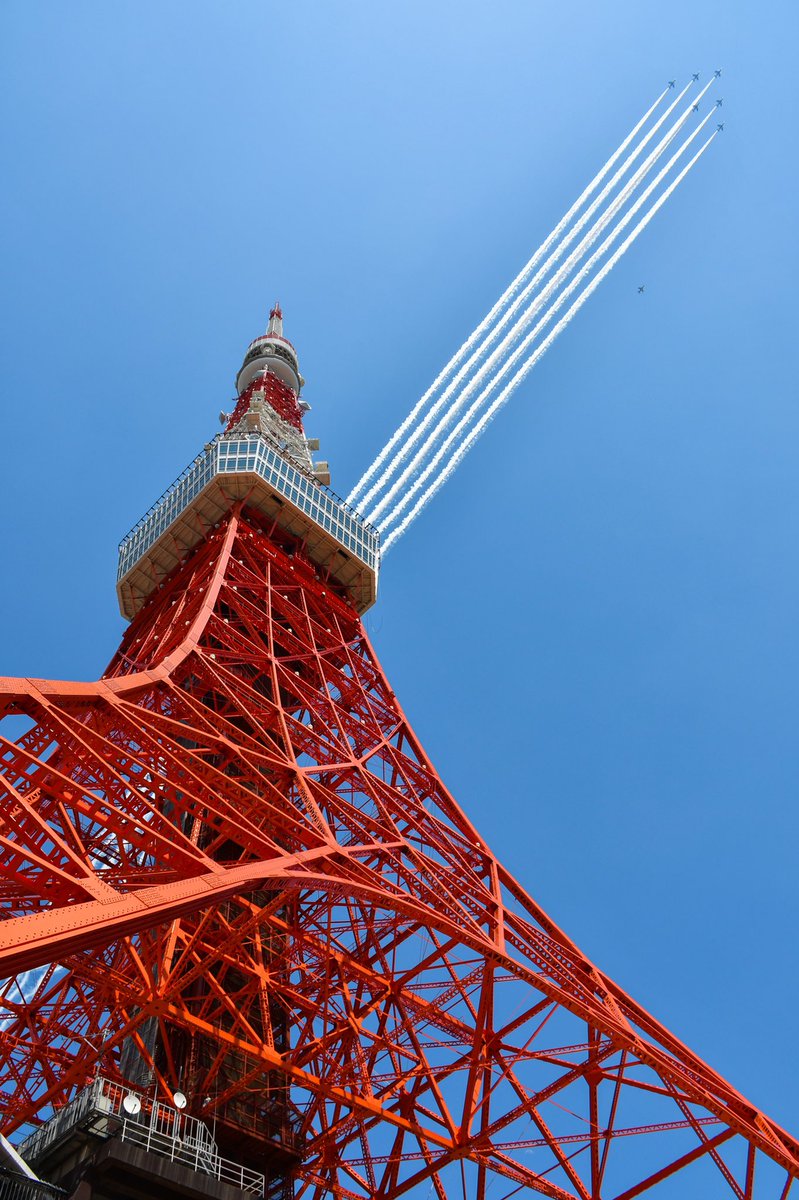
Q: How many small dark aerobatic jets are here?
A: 7